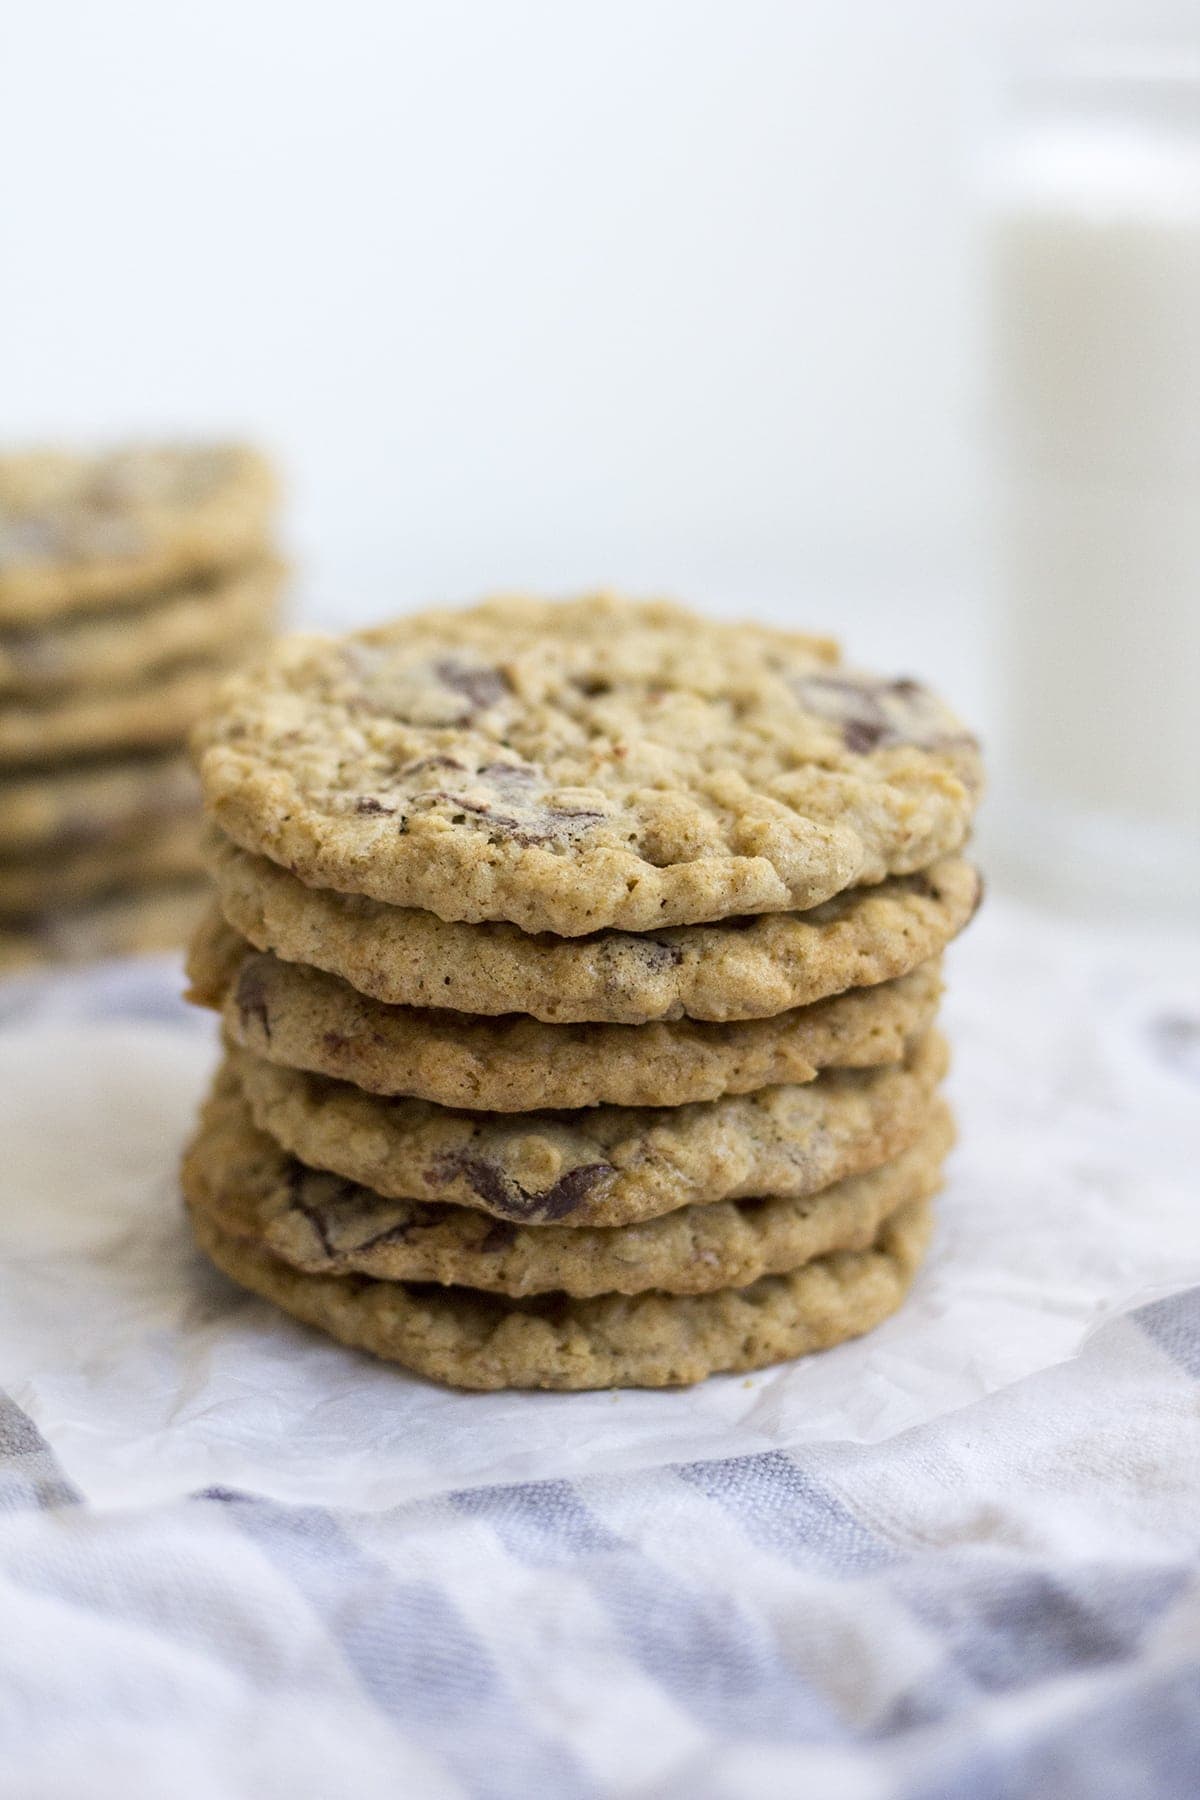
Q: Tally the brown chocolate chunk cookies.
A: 12